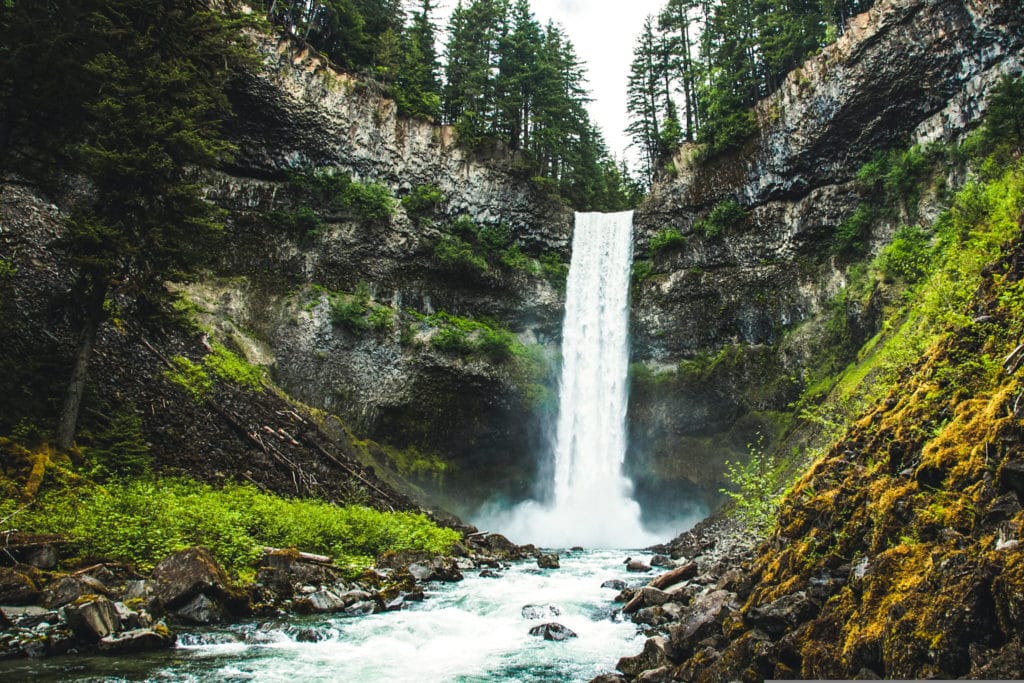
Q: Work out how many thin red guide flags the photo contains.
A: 0